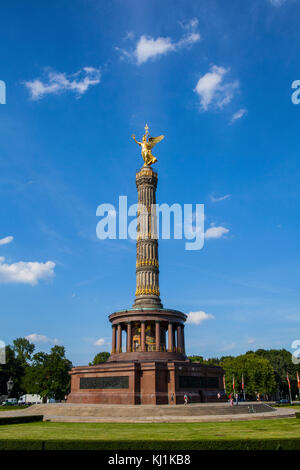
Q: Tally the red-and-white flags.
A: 5